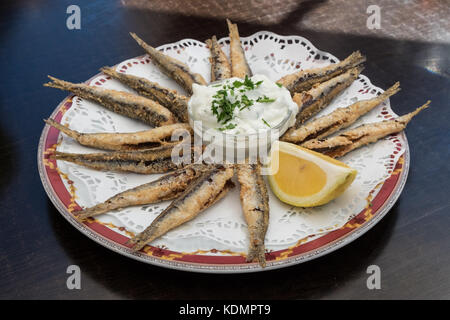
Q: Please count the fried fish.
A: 14